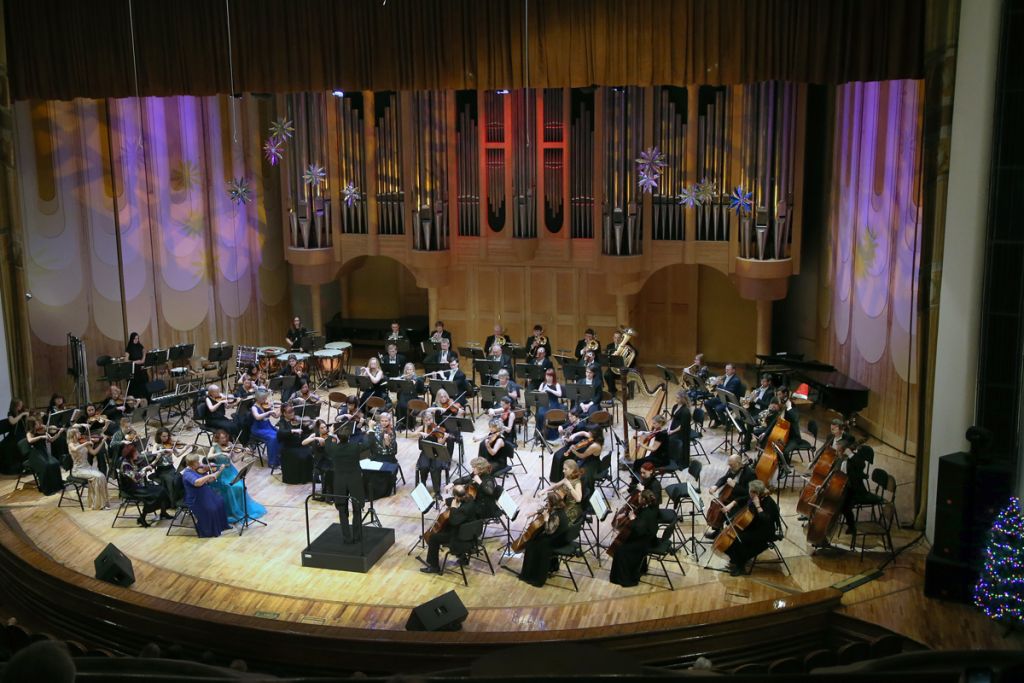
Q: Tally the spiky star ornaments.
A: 10